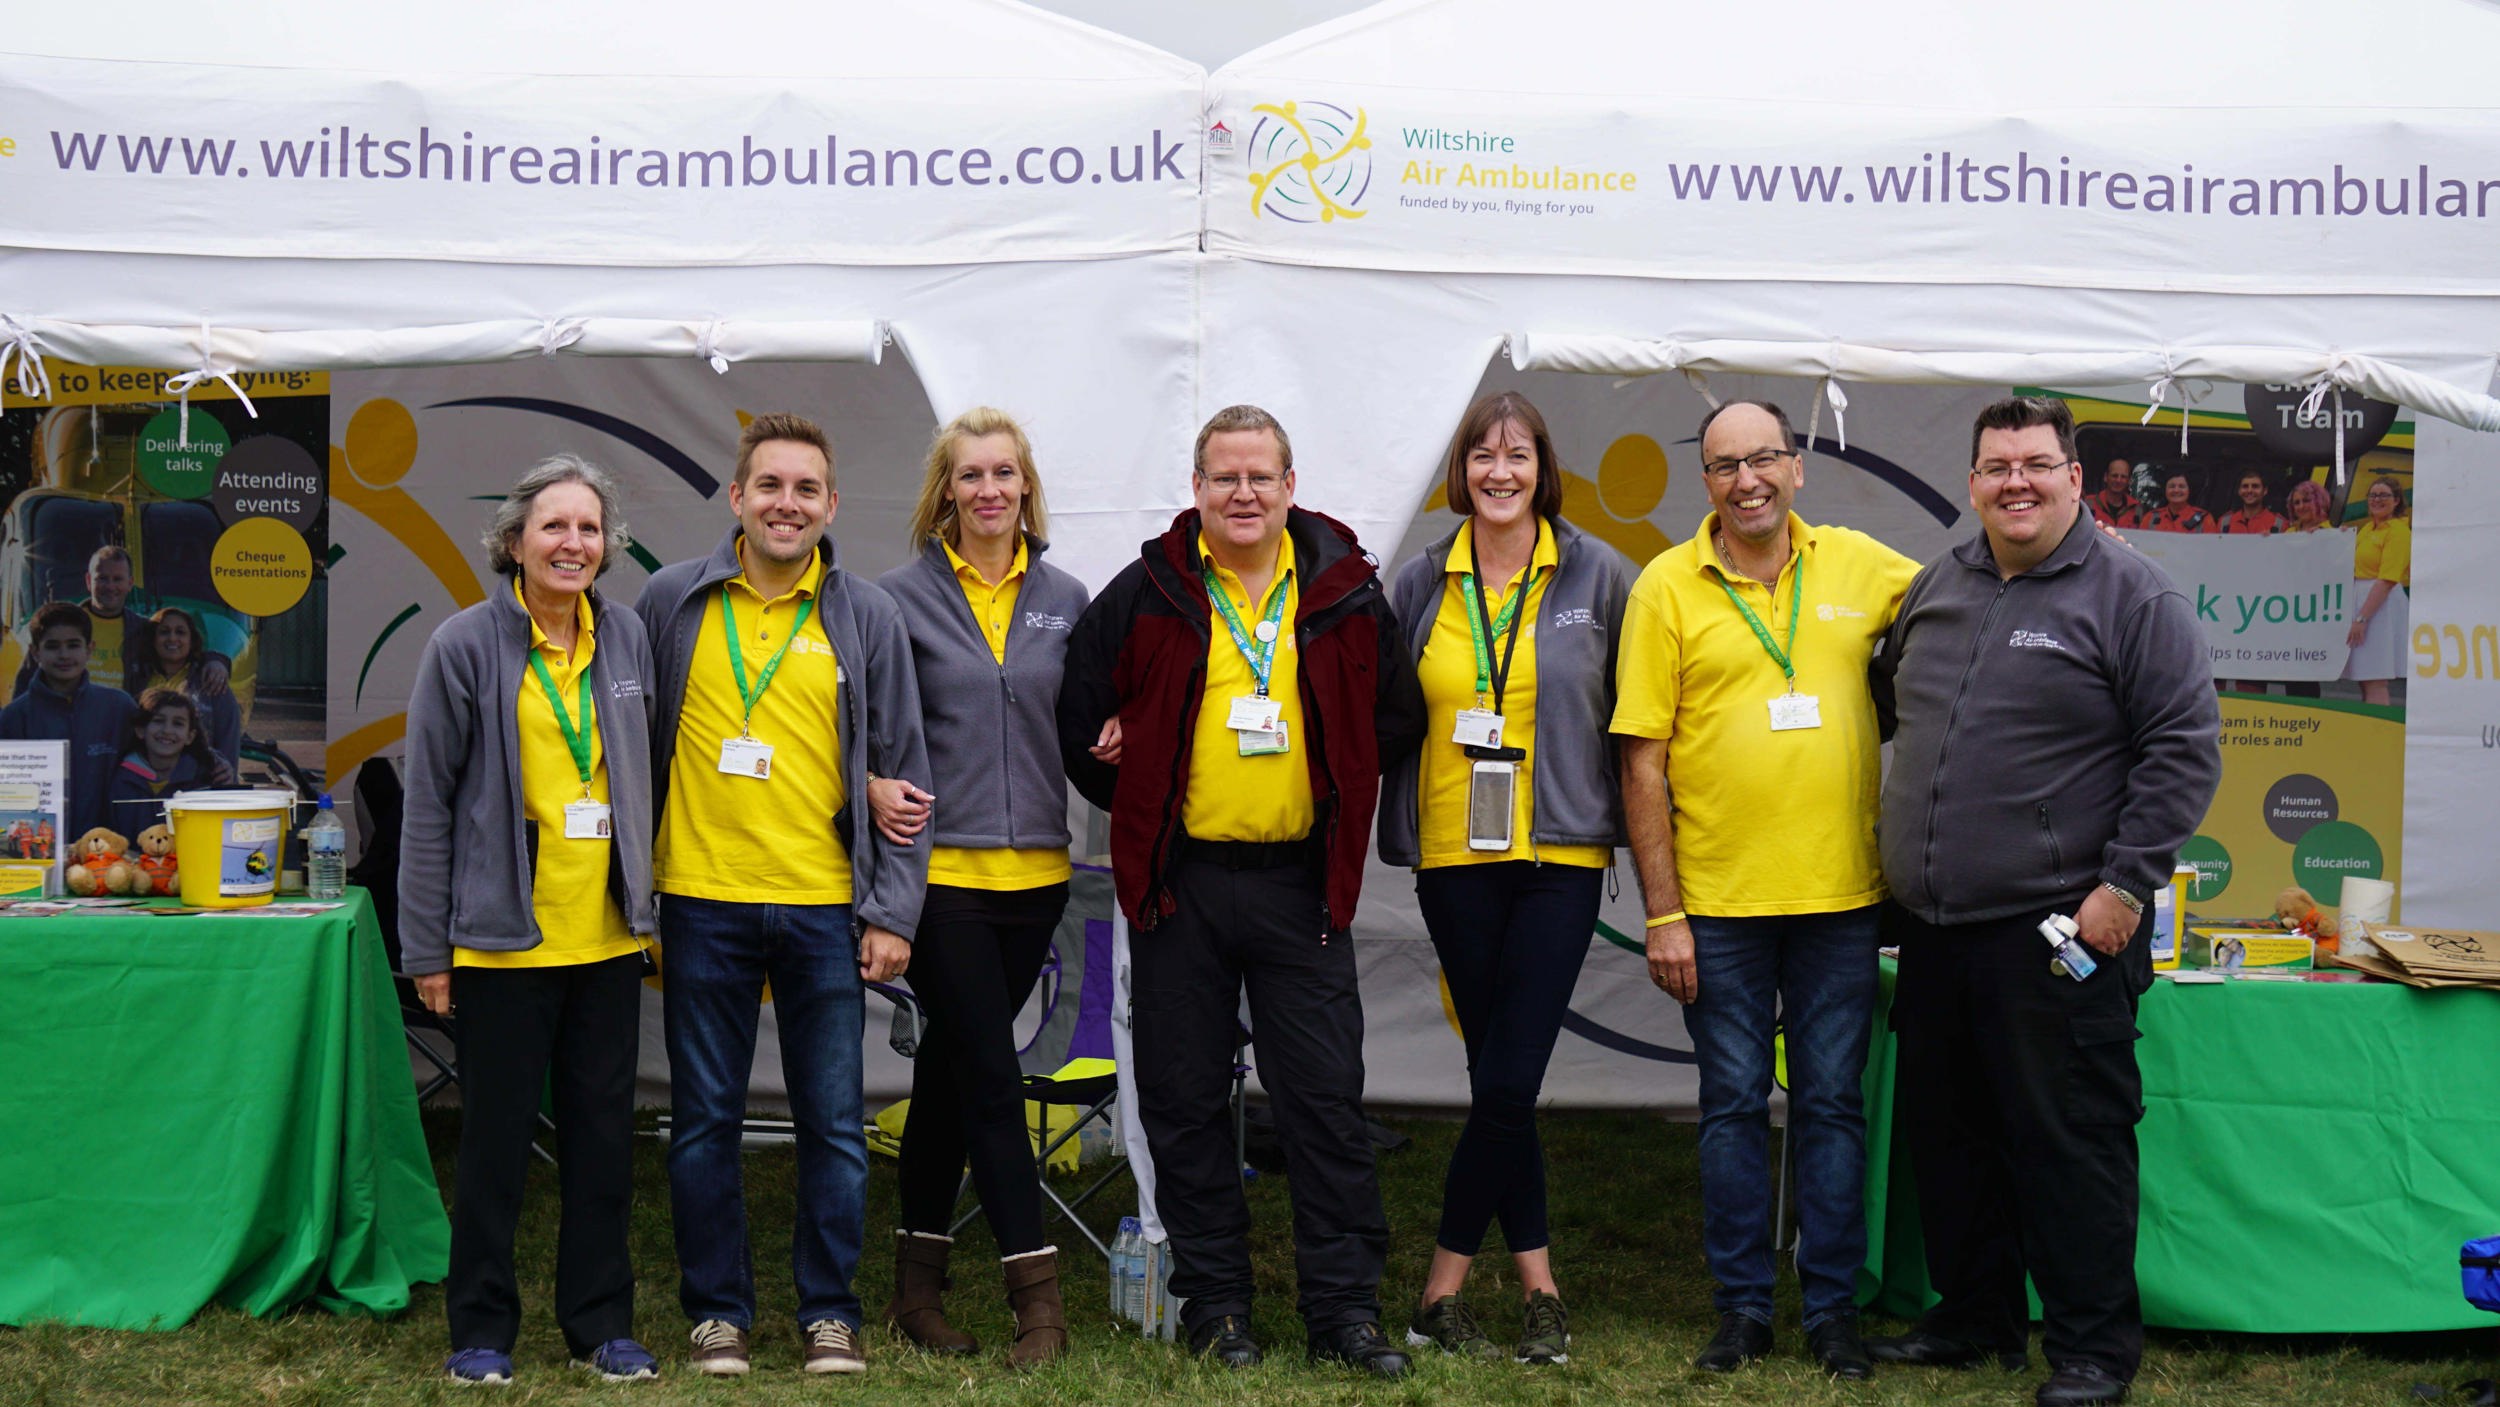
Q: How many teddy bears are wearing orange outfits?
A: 3